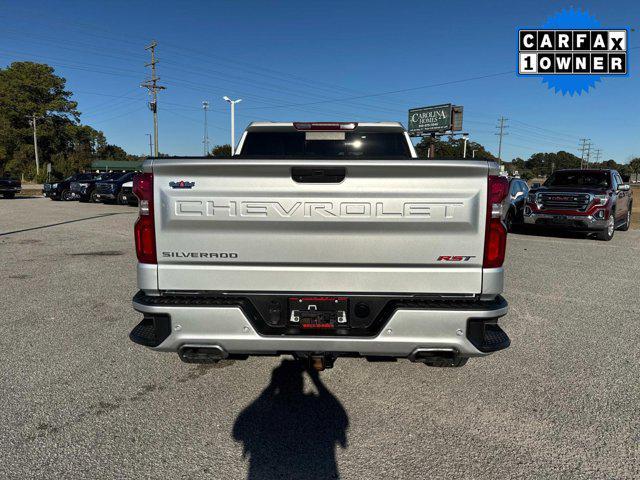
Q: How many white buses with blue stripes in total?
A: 0